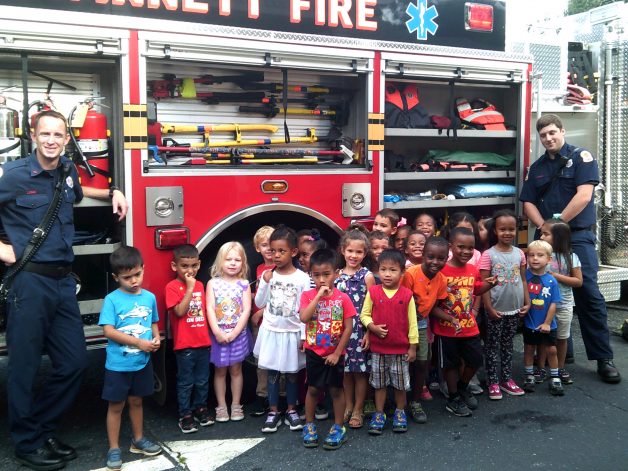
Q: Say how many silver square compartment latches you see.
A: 2